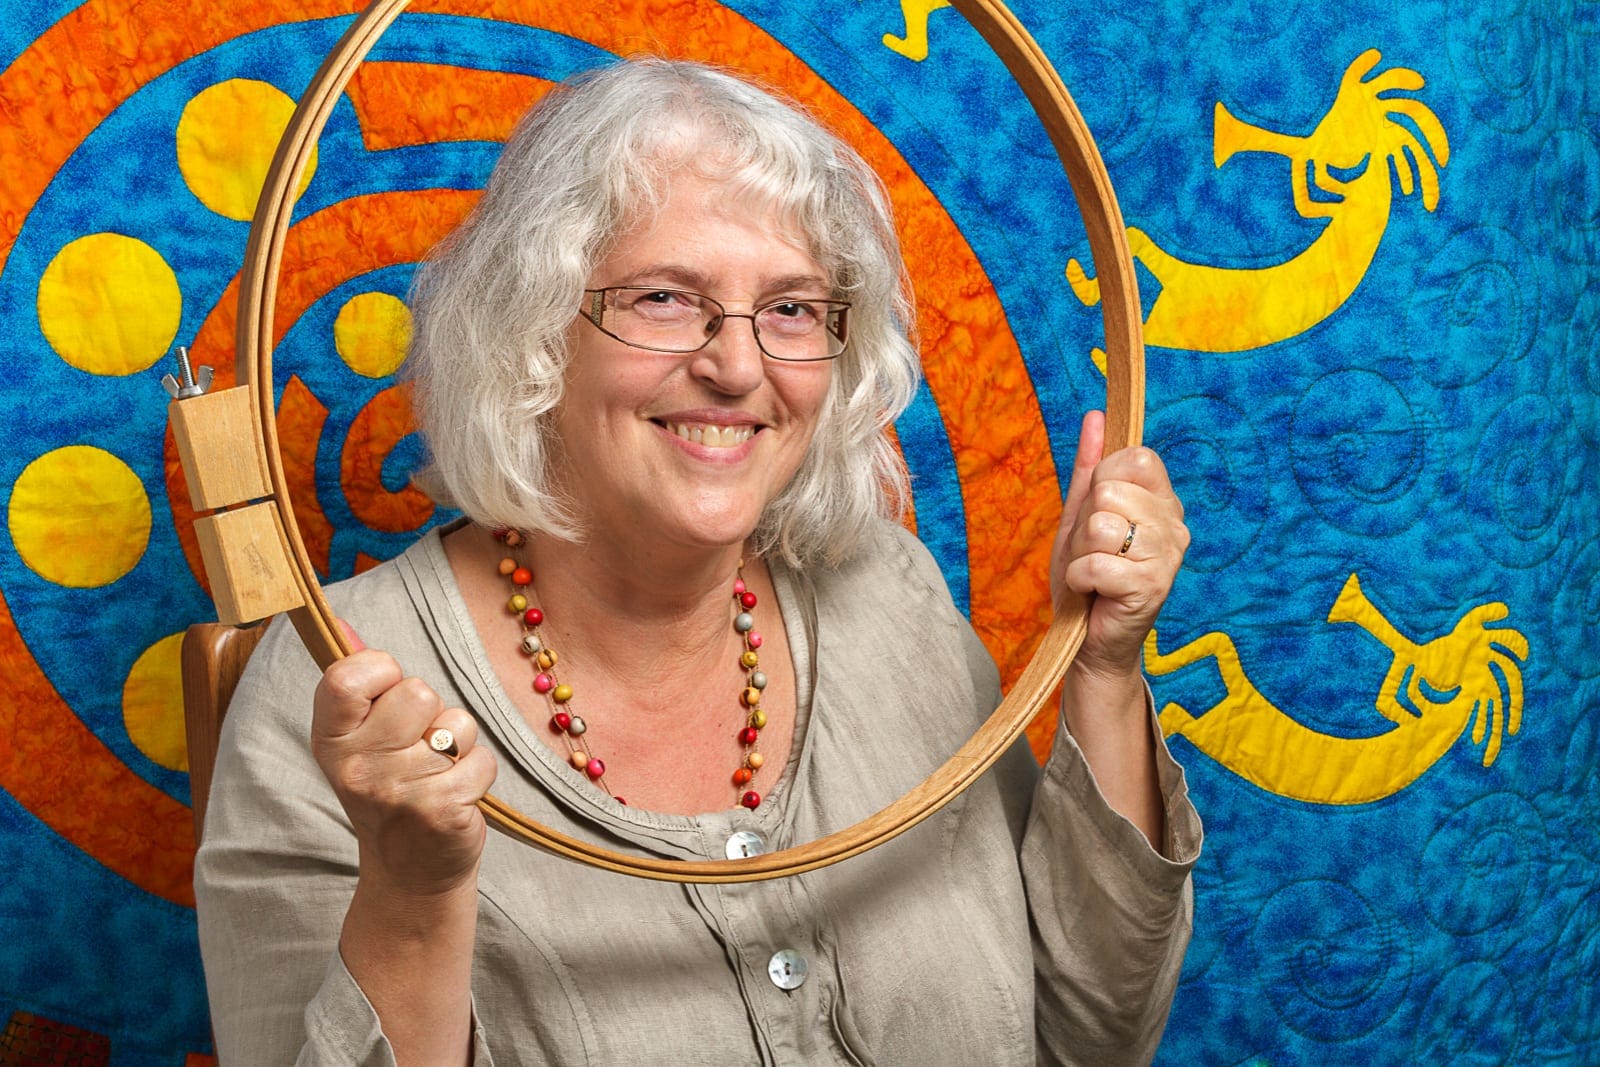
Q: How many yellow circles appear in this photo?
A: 5